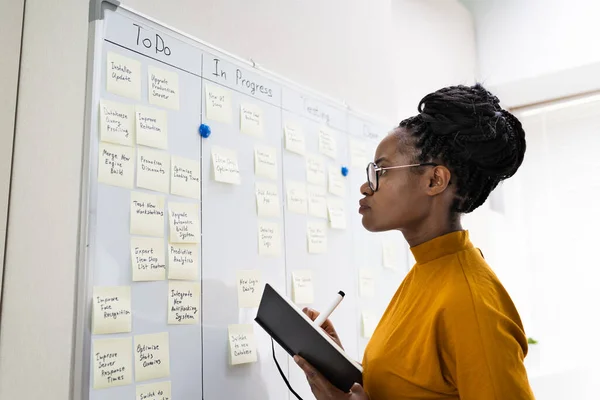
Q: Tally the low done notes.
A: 3